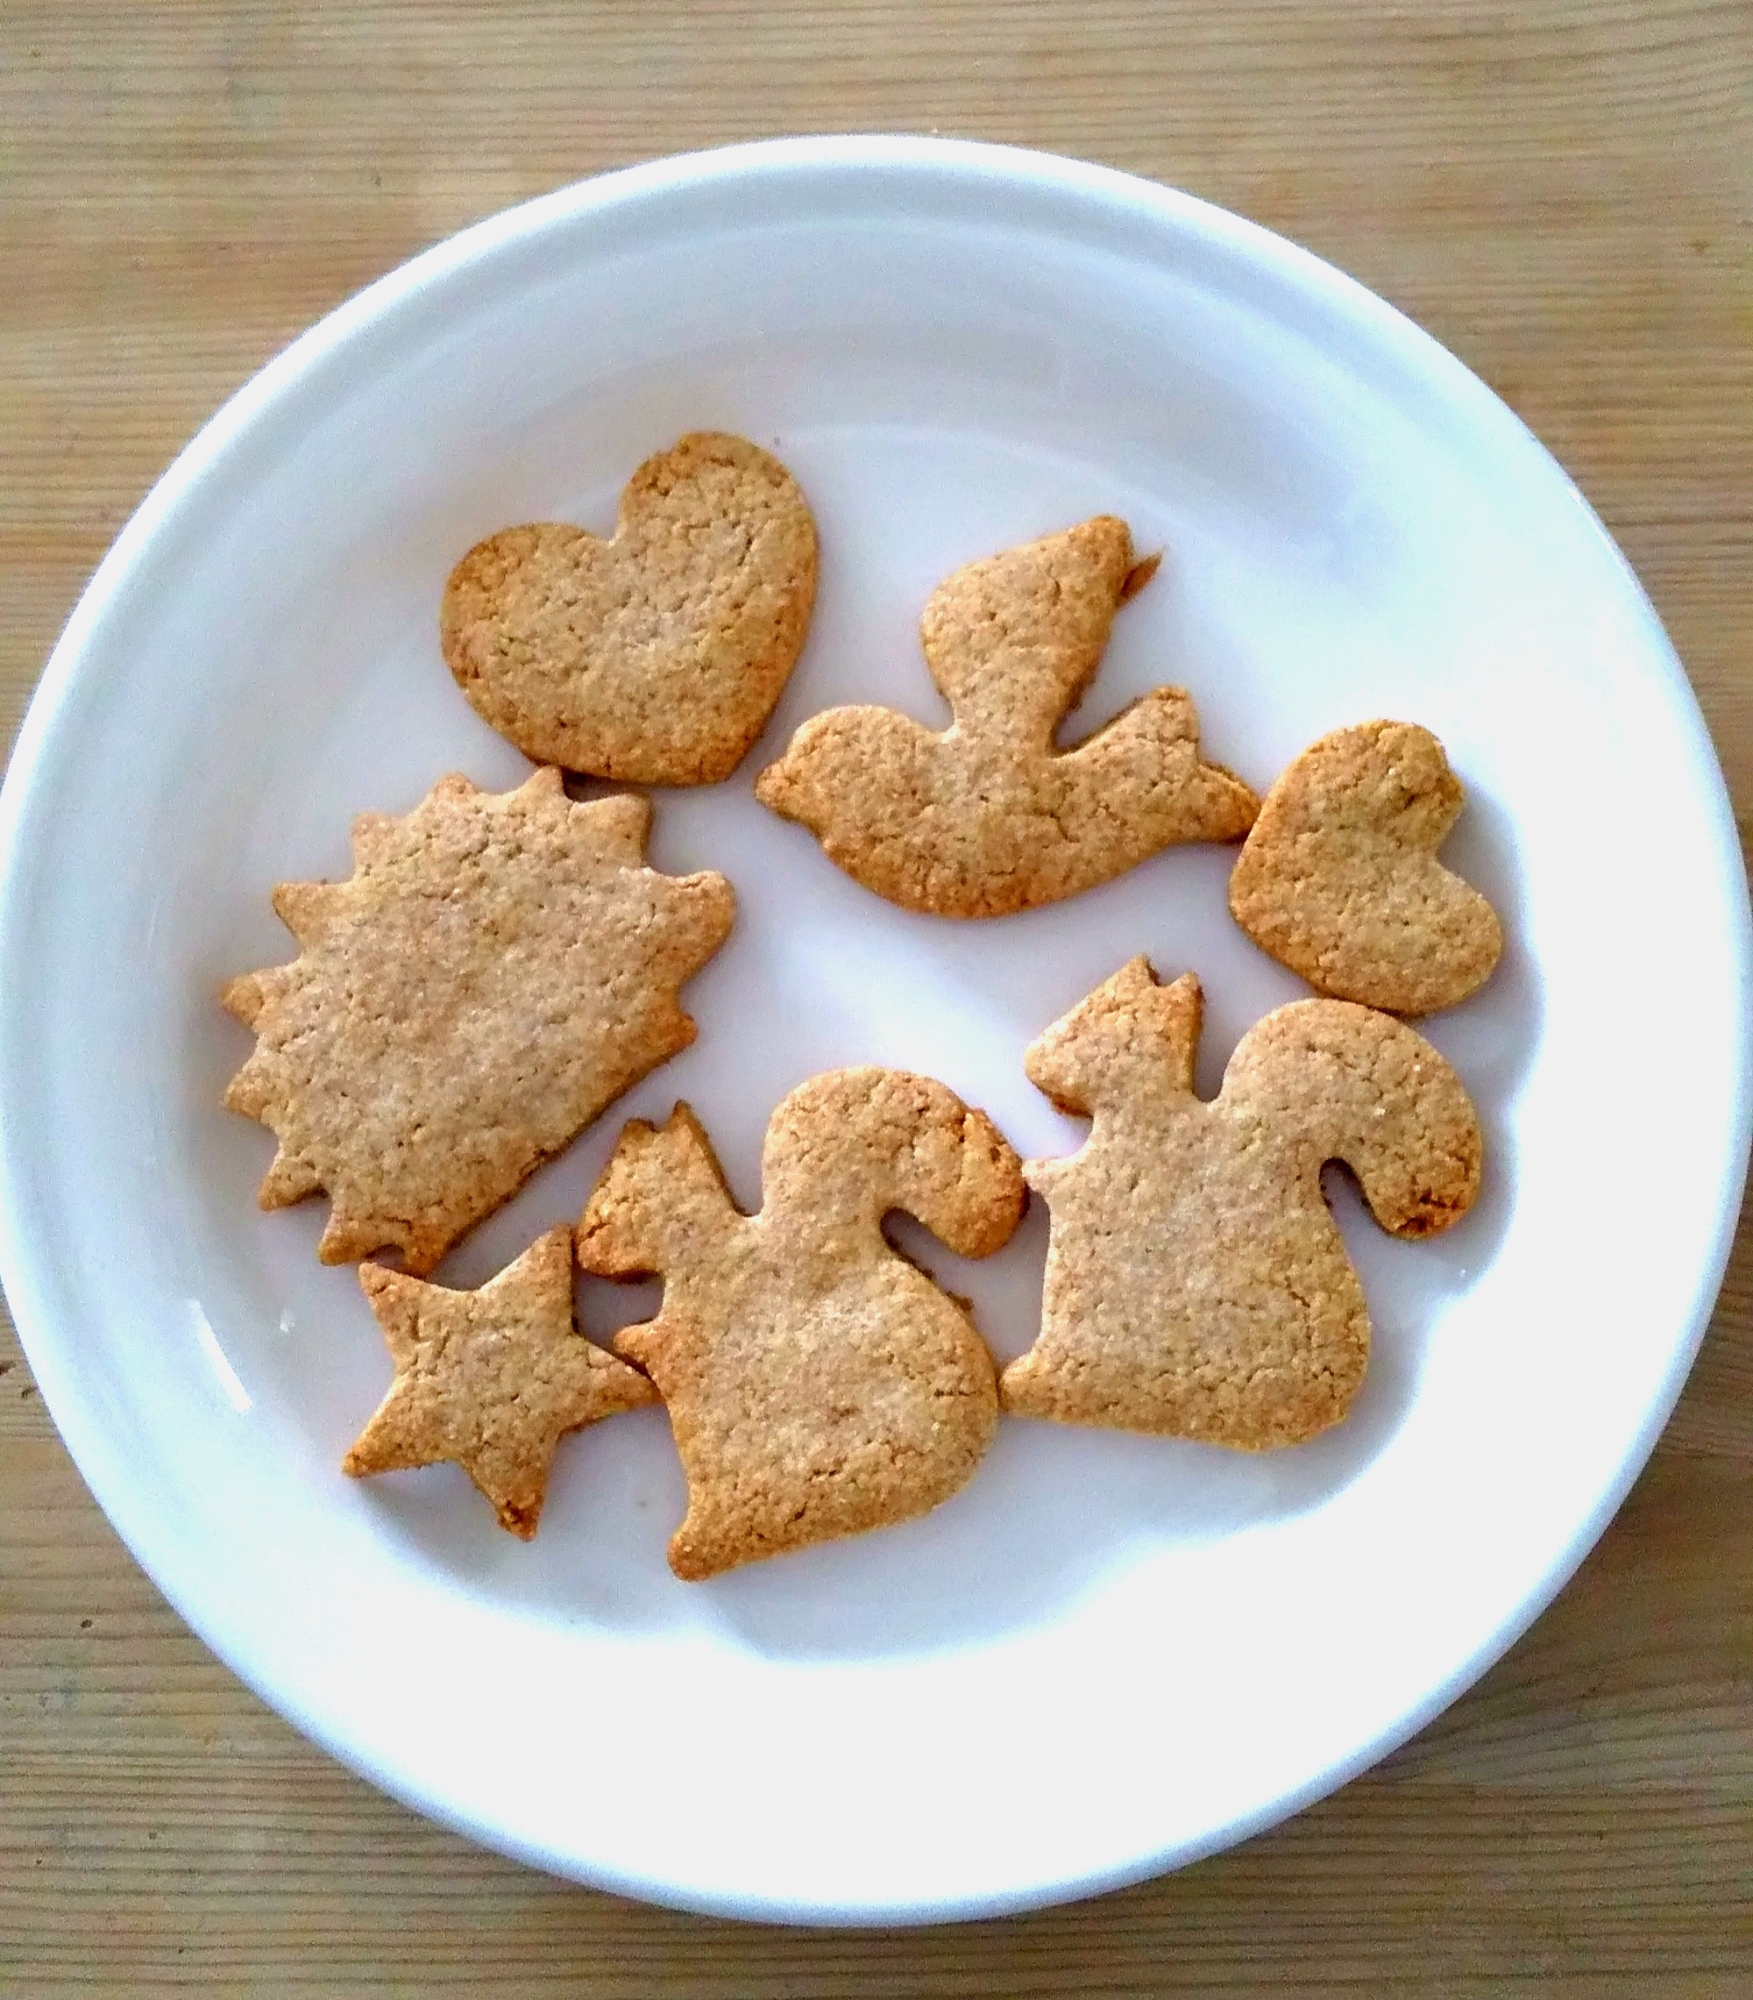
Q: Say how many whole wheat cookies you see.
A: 7